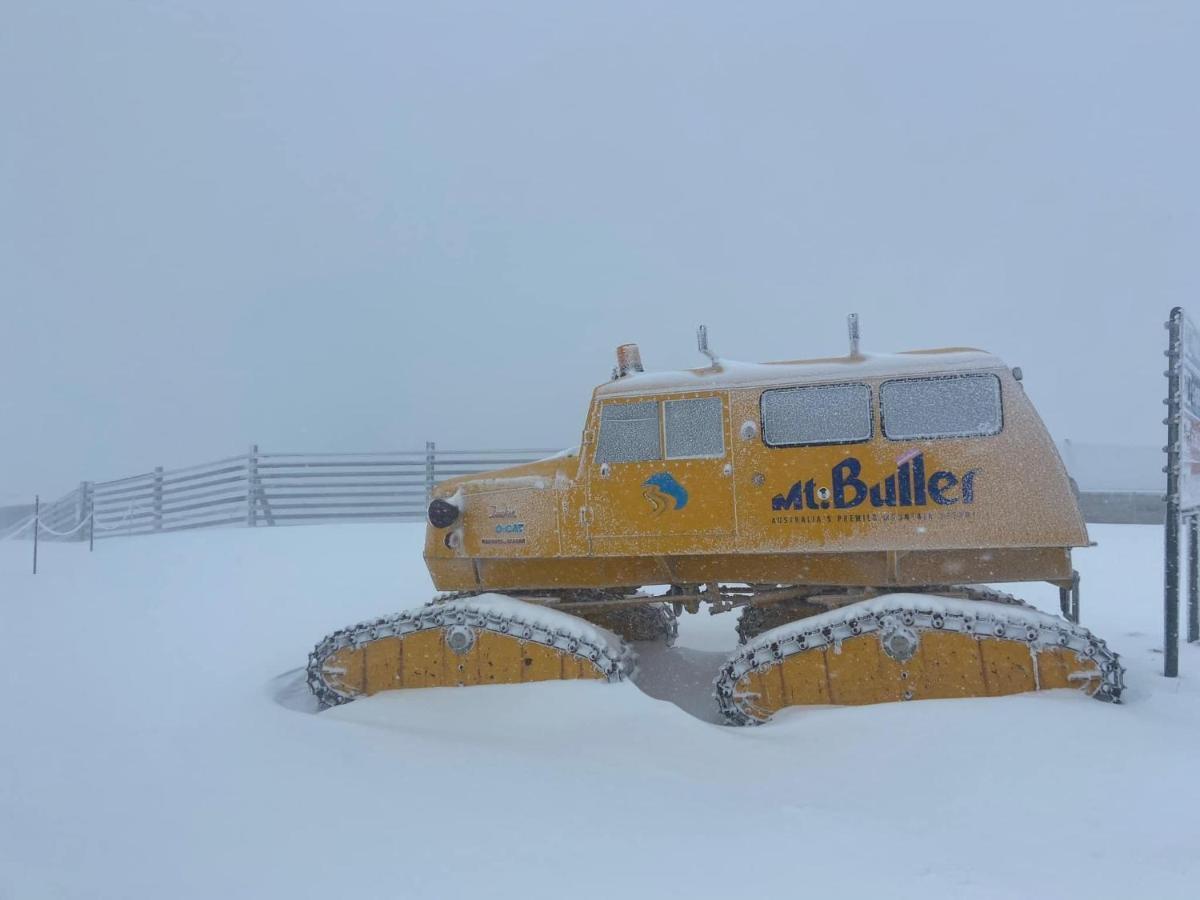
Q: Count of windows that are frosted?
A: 4